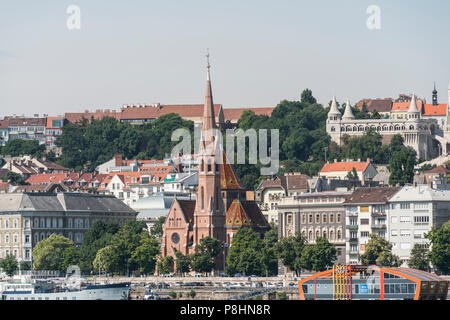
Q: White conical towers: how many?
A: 3